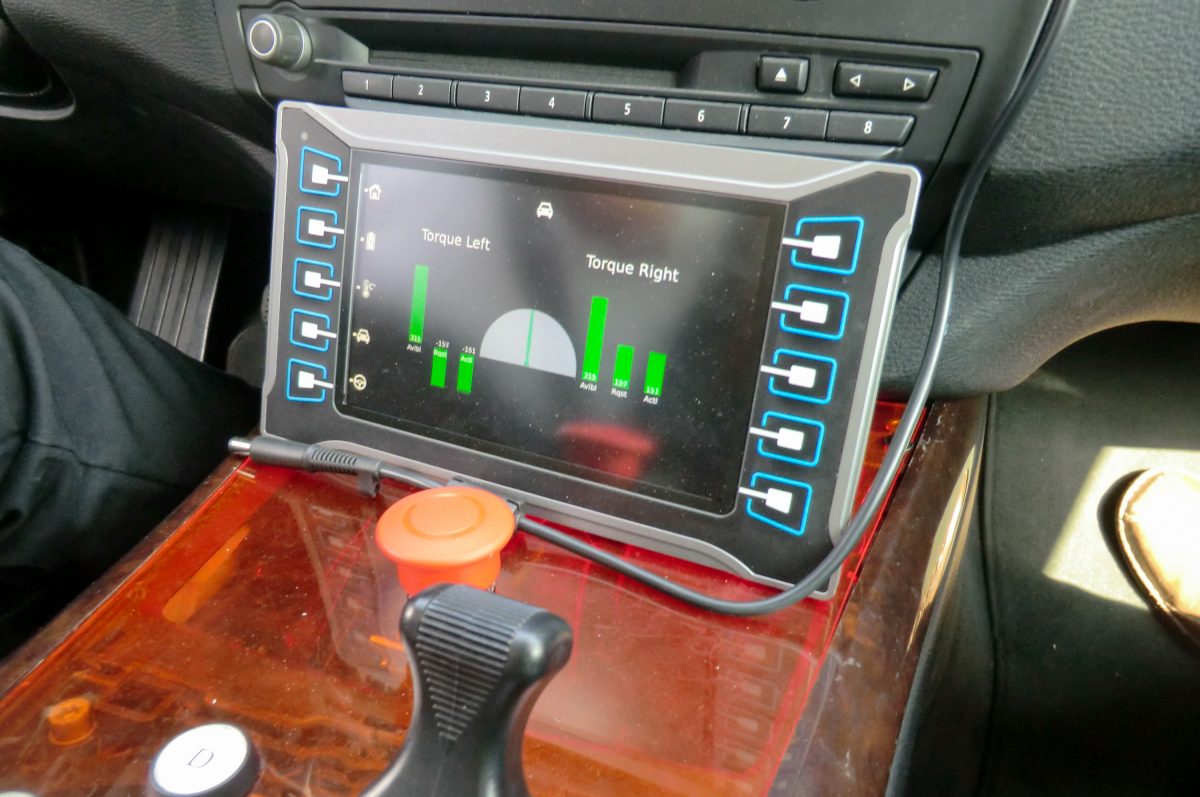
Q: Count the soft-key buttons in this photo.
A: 10